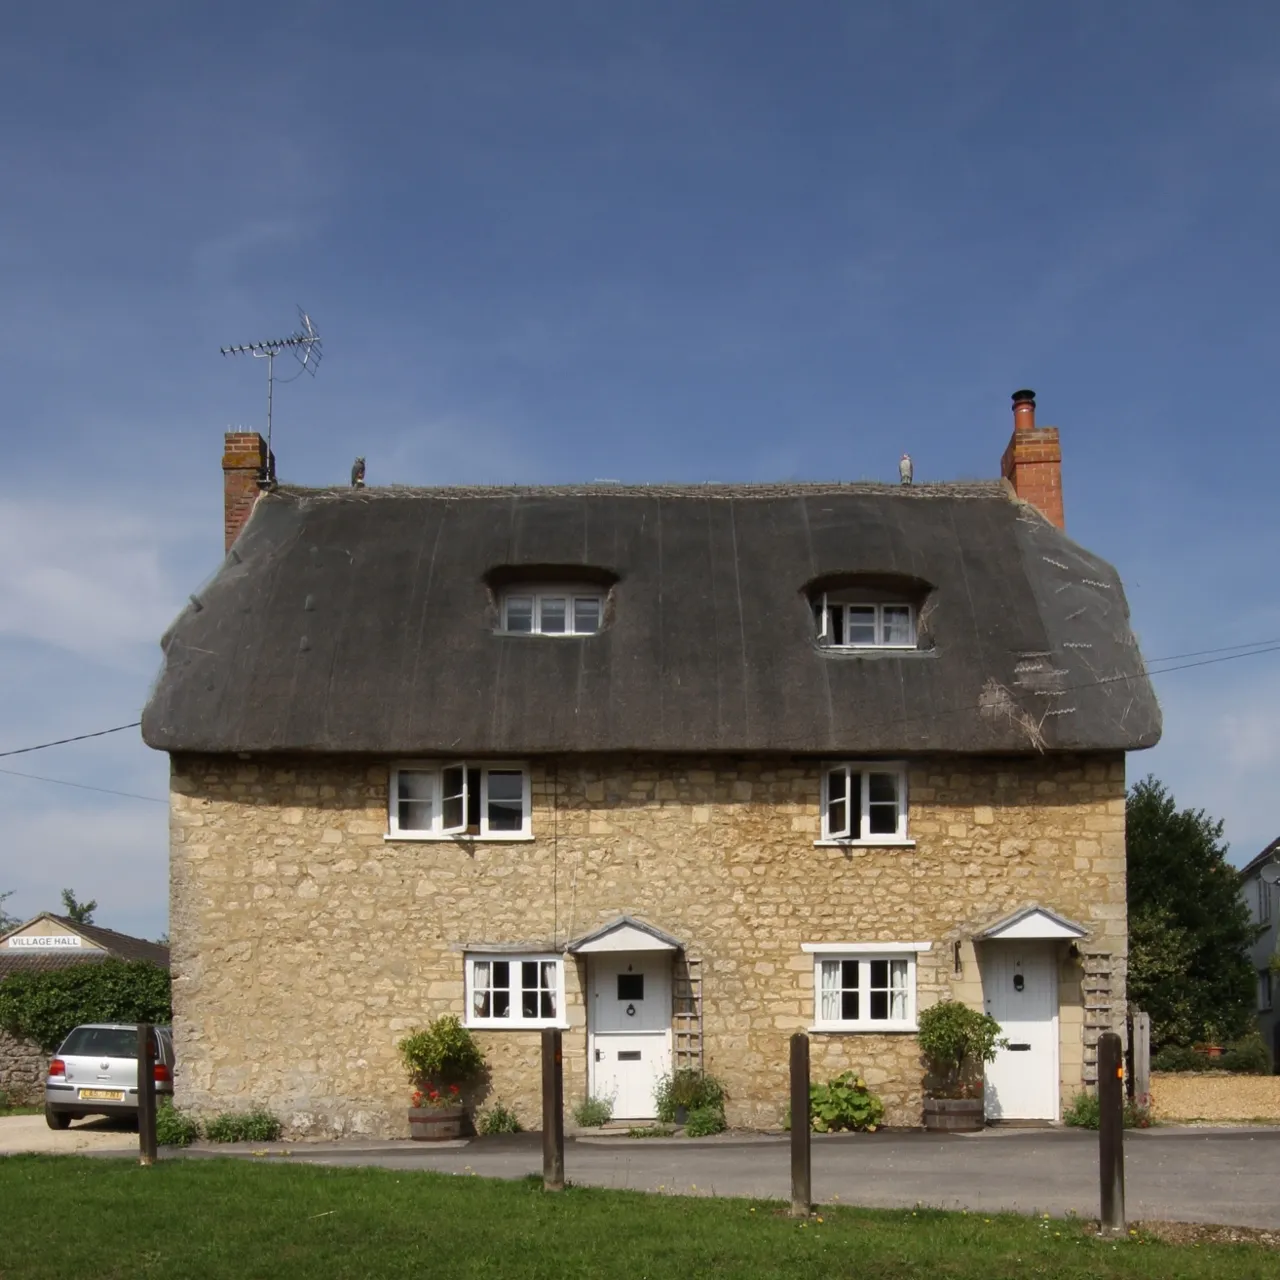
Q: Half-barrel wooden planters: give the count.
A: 2